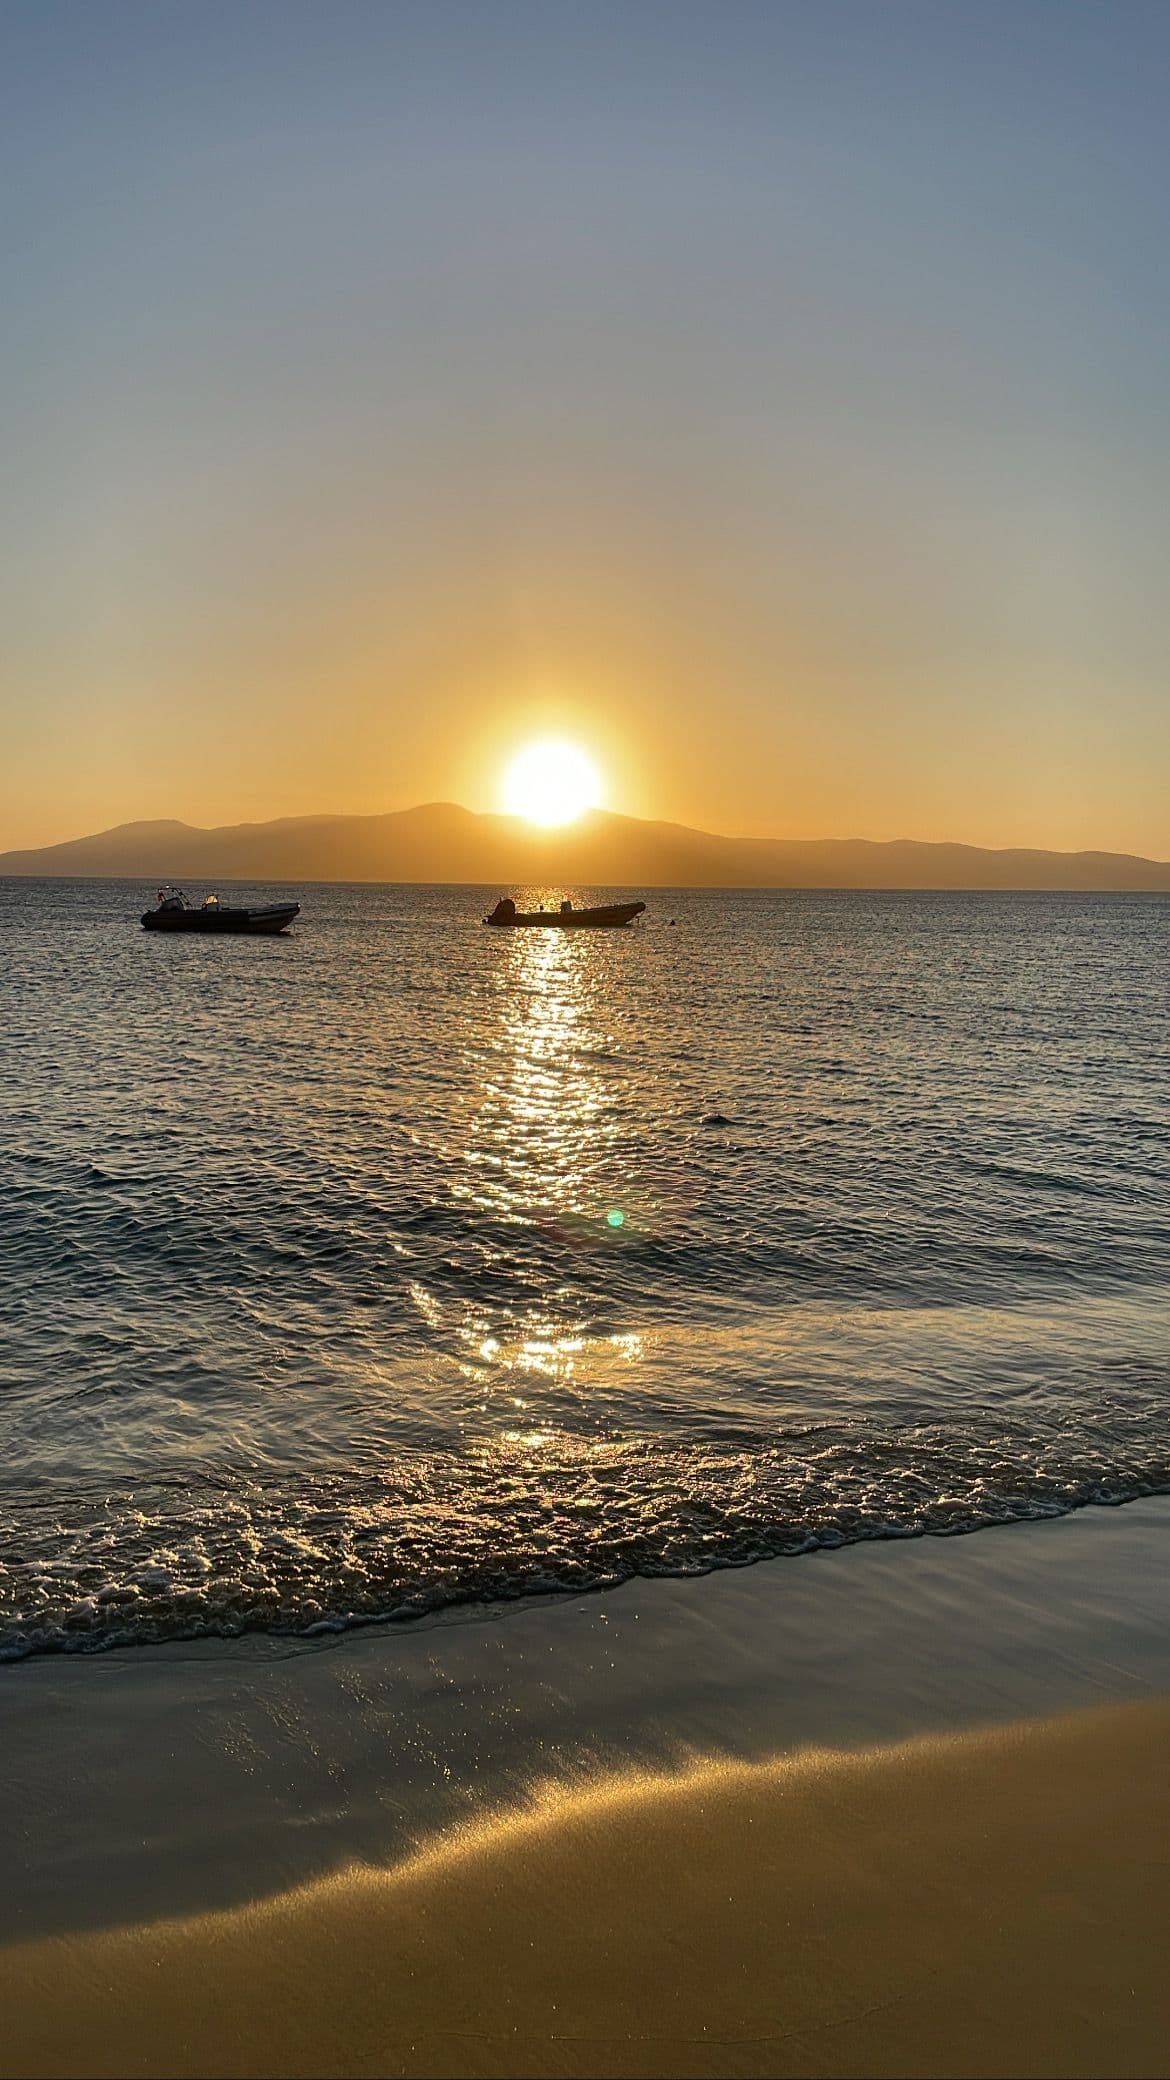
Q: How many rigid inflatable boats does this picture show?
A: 2